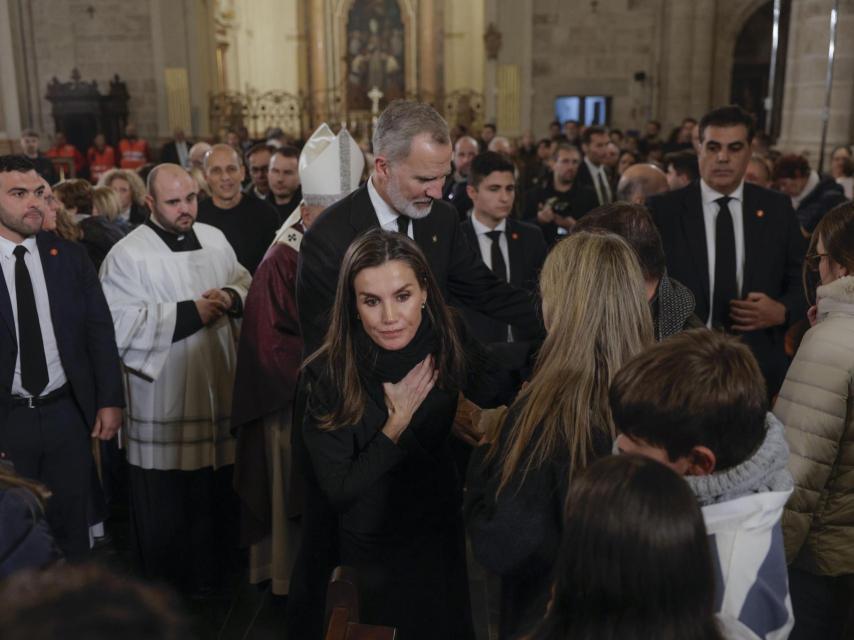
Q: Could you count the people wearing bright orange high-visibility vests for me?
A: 3